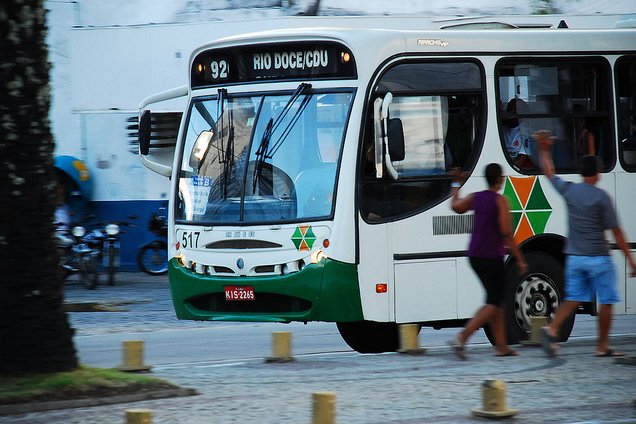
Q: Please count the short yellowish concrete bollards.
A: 7